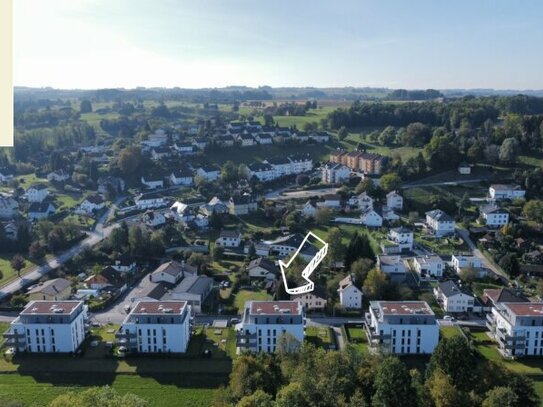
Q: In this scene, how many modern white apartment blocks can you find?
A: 5